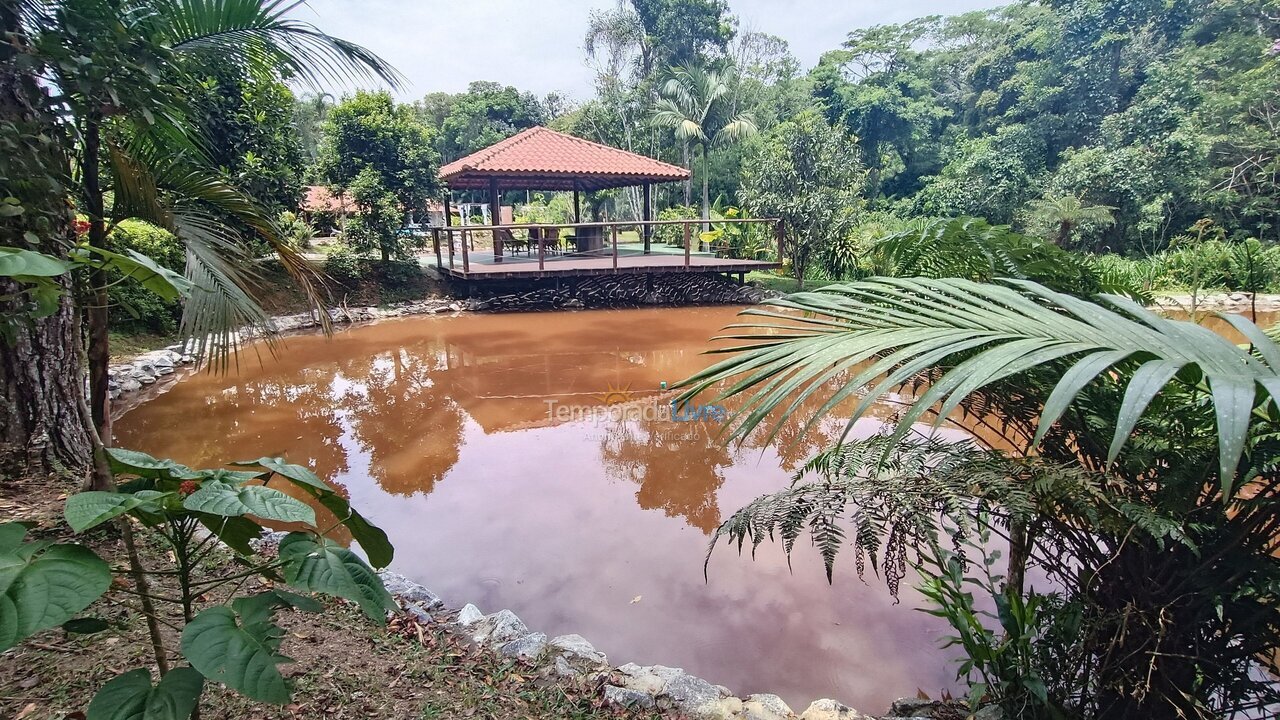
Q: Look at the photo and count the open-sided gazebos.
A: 1